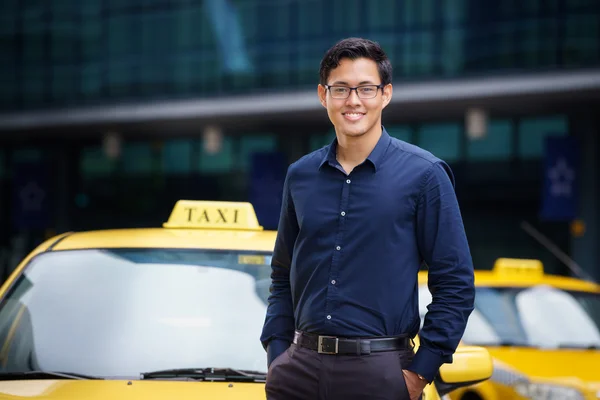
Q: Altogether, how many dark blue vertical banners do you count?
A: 3